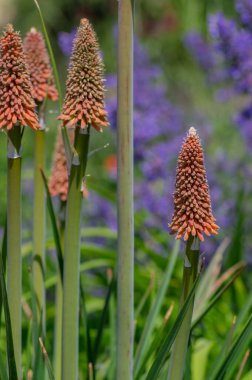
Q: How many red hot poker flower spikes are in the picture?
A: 5